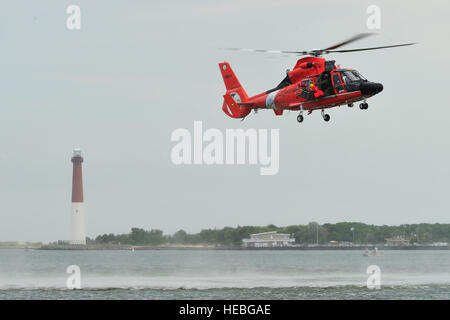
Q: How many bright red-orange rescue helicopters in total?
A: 1